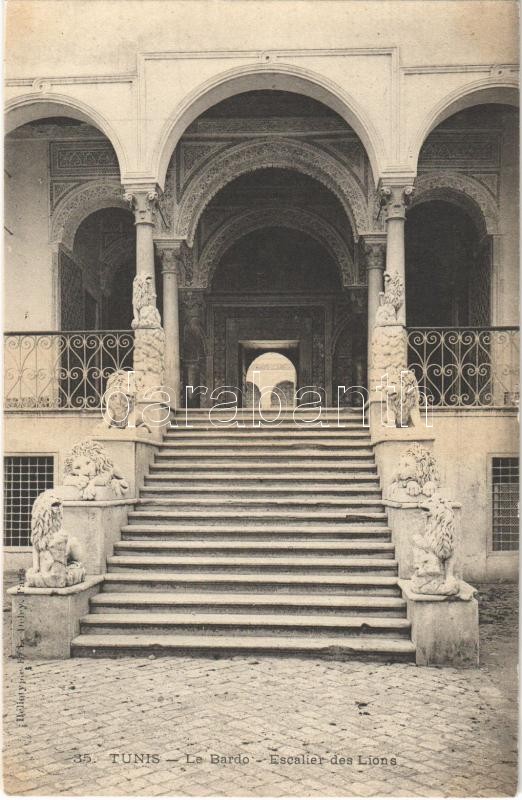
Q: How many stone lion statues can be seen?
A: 8